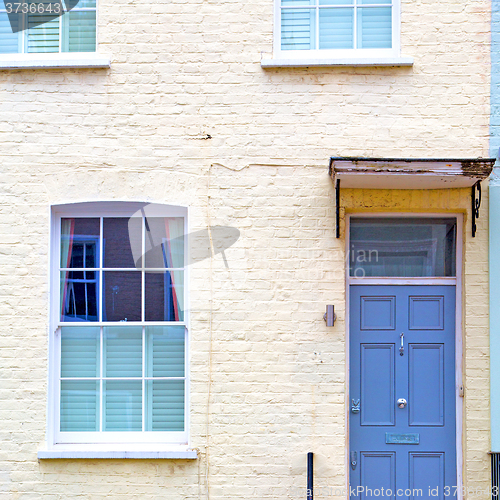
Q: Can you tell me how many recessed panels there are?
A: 6